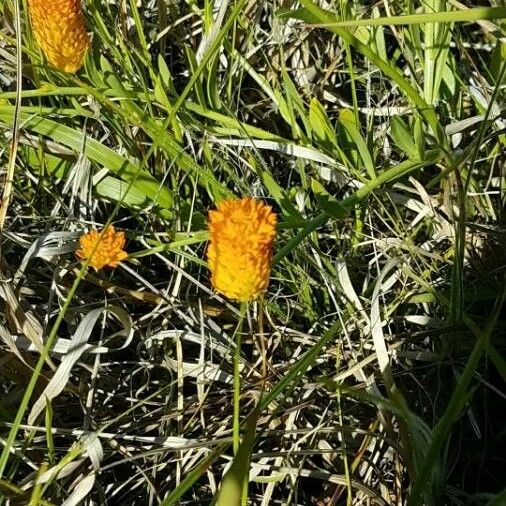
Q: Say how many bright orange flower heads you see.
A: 3